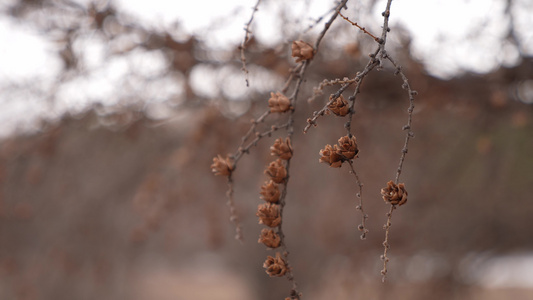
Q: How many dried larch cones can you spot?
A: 13